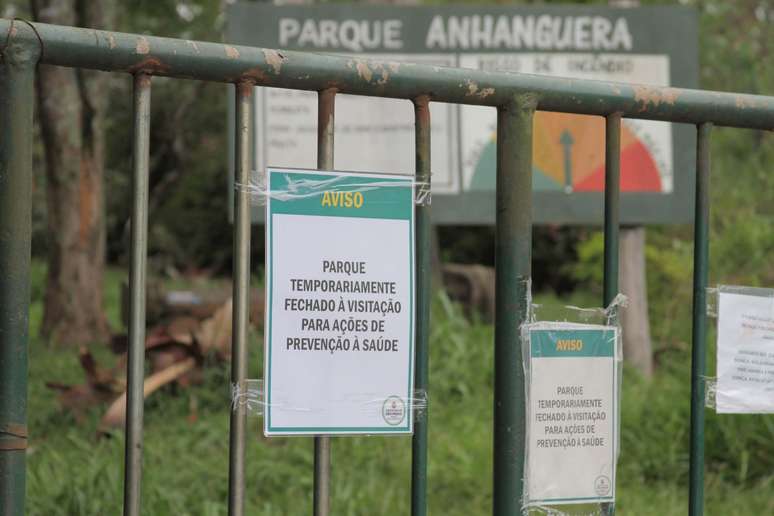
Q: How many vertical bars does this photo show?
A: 8